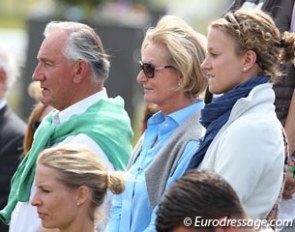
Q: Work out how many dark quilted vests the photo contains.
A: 1